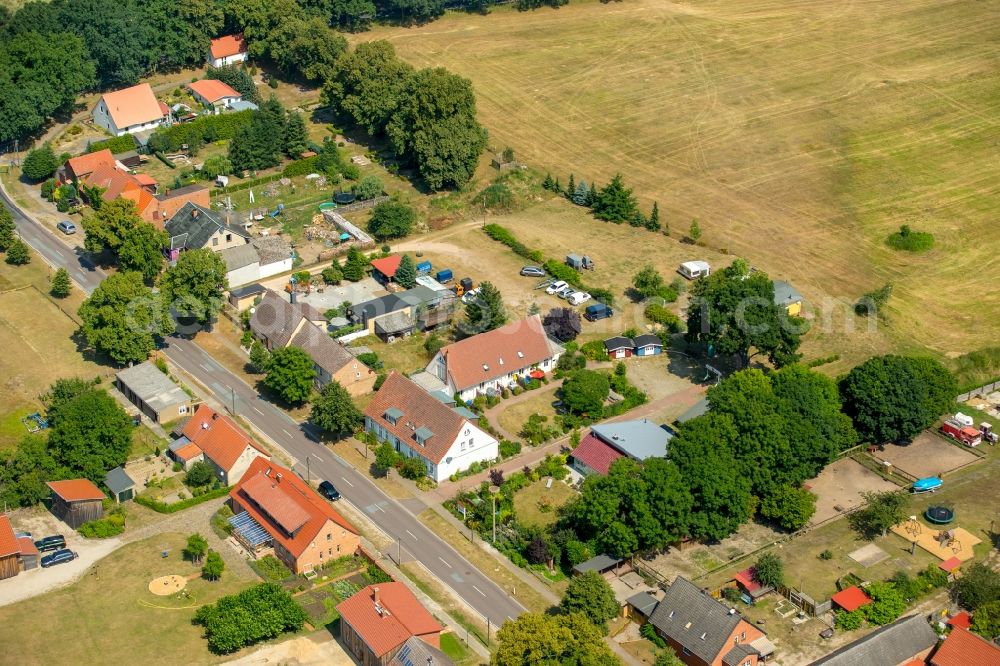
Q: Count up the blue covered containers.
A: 2